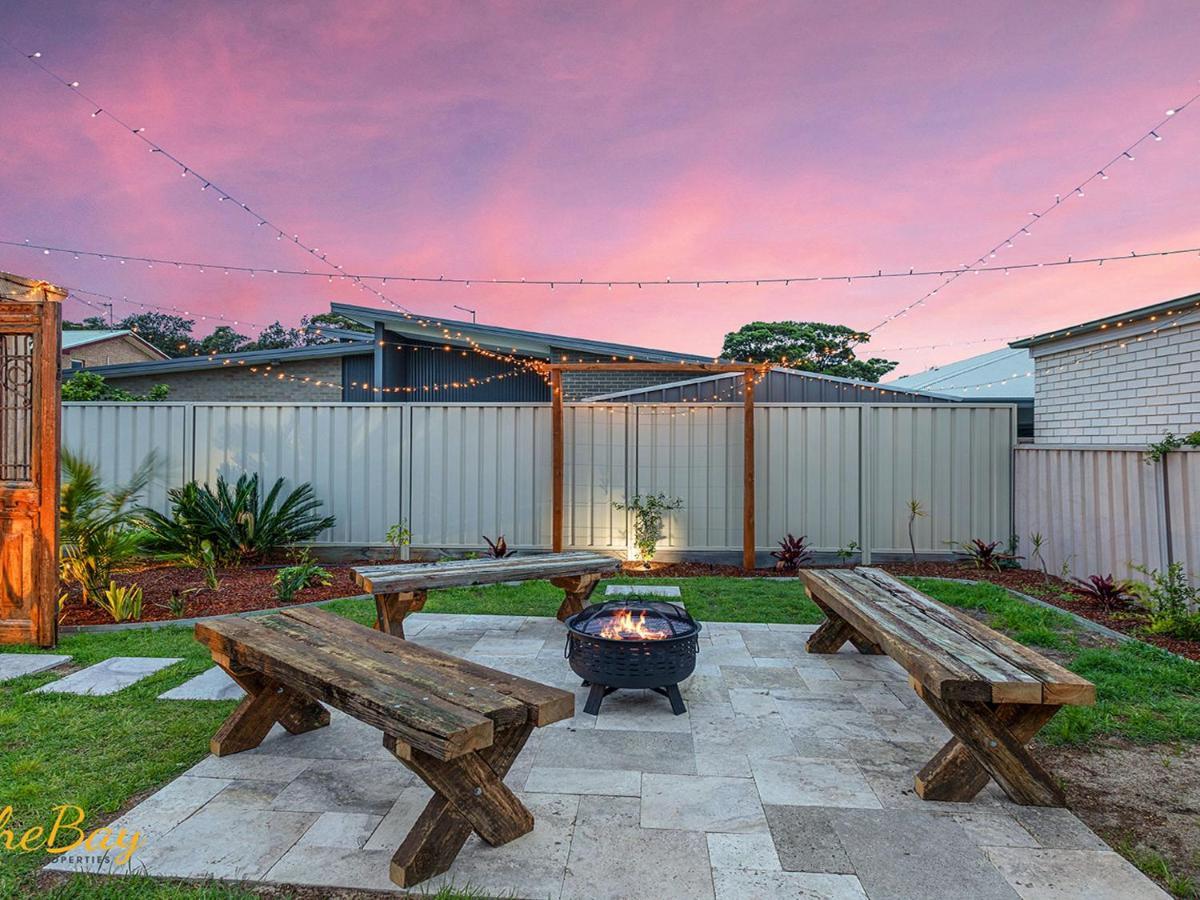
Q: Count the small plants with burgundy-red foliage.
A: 4